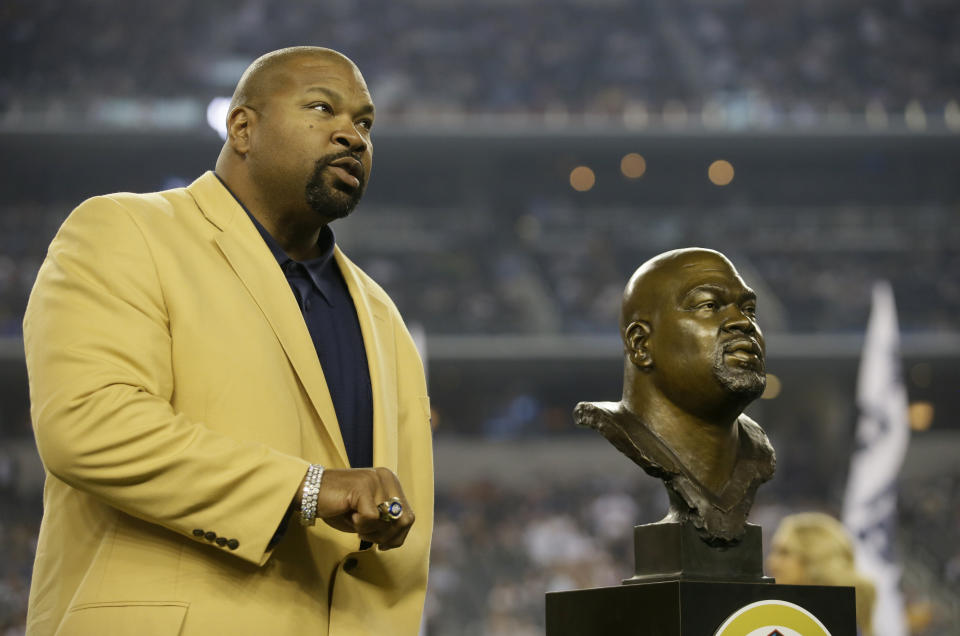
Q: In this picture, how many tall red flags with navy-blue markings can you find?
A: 0